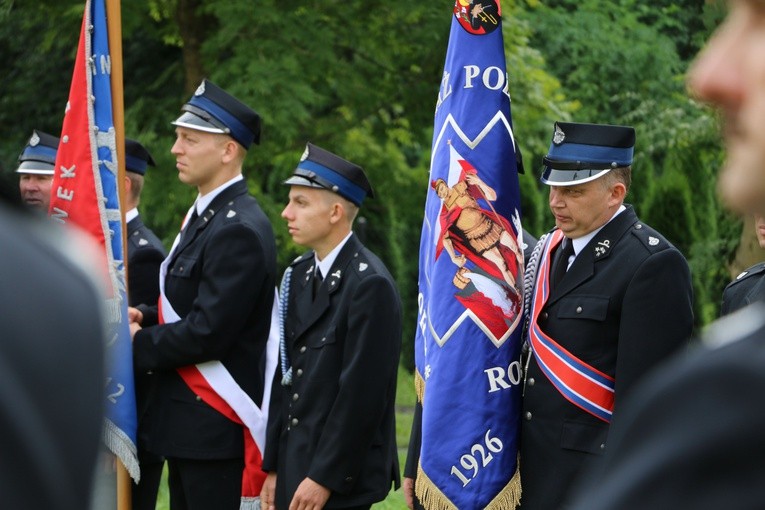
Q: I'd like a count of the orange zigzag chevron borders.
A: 0